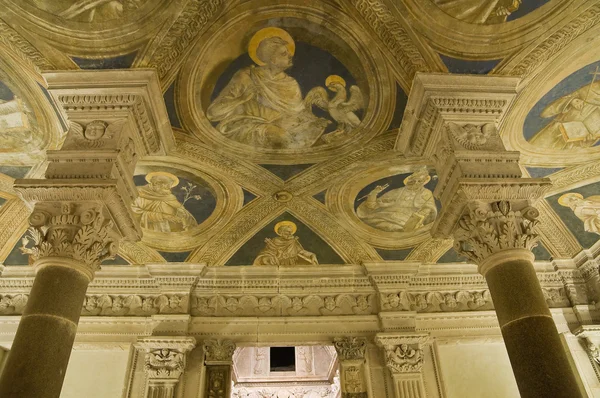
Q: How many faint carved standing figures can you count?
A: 2